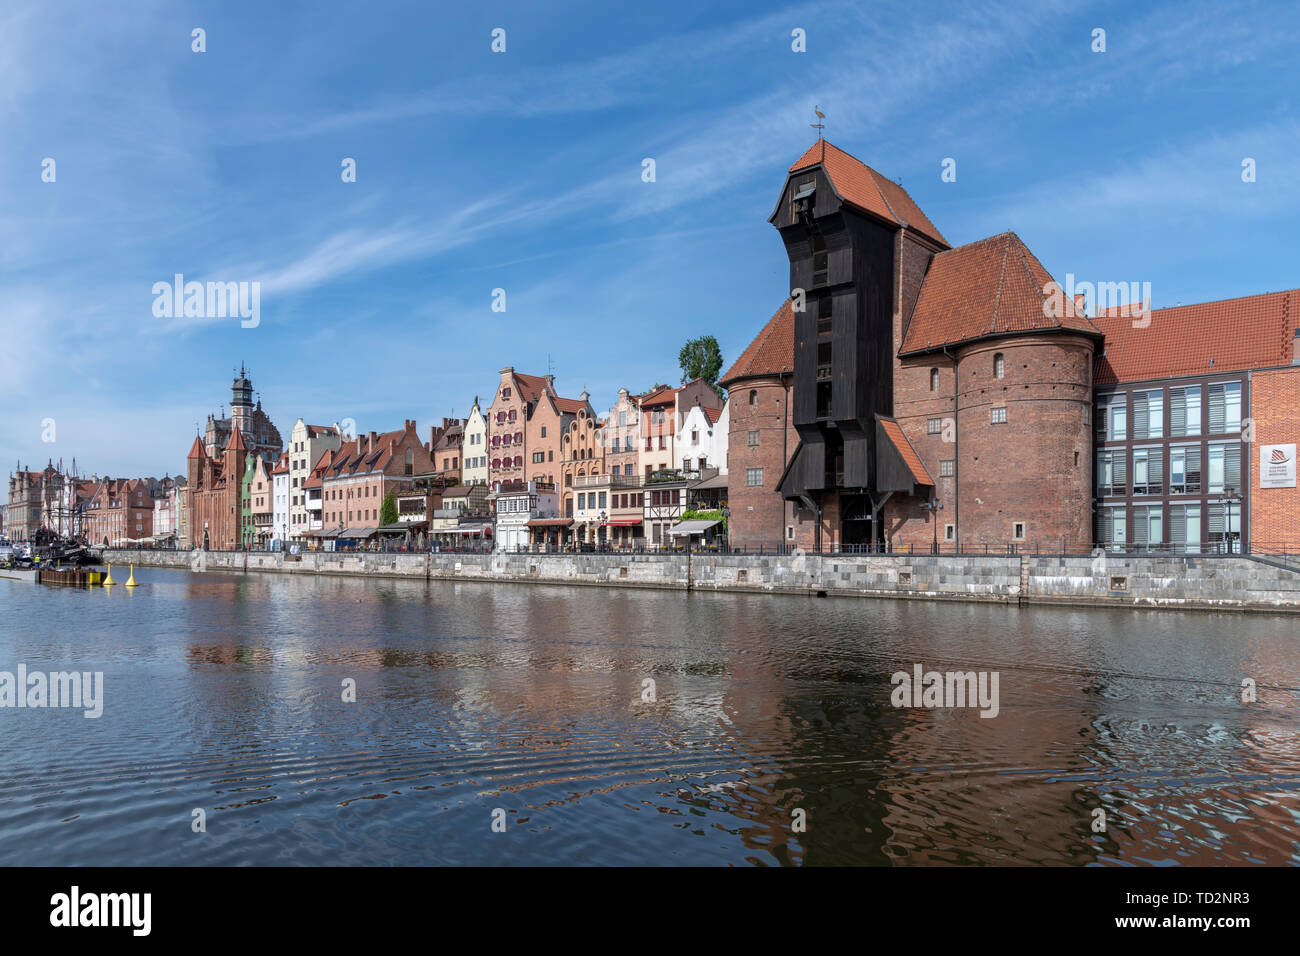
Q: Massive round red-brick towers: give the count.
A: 2